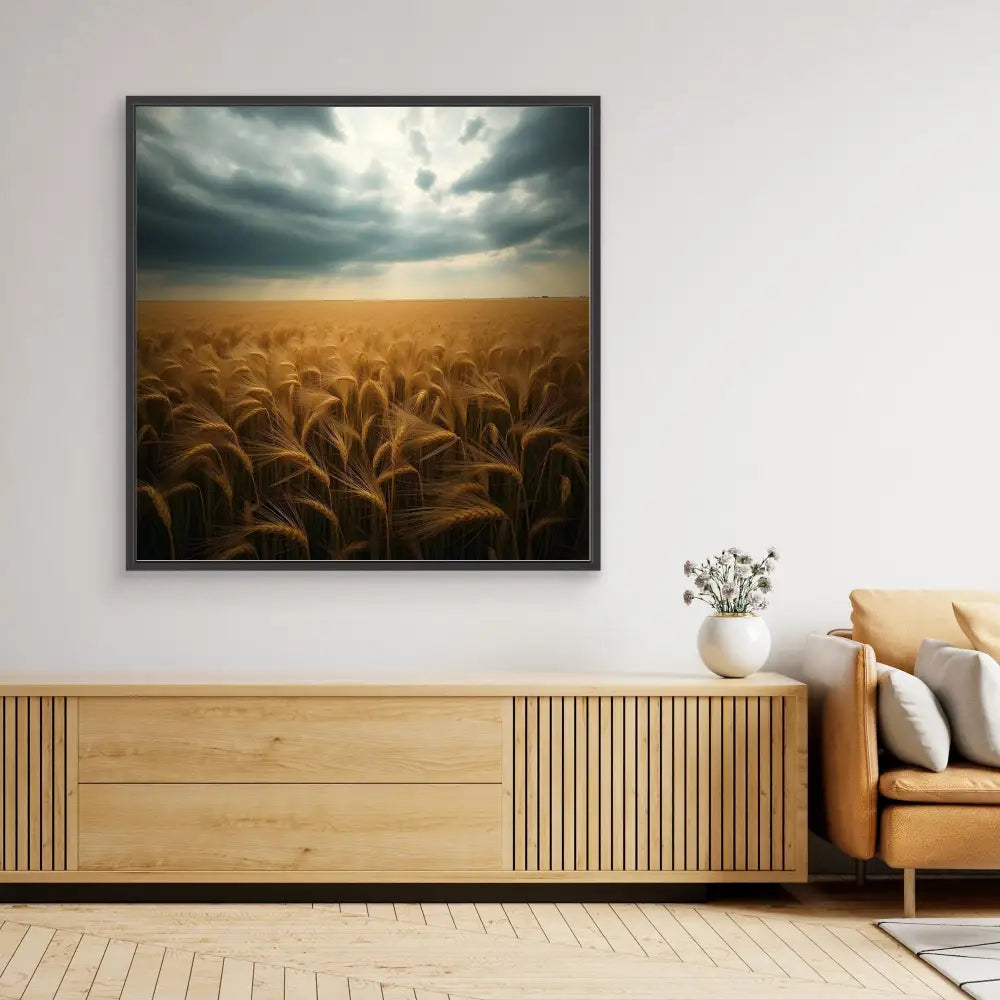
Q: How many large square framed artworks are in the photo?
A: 1